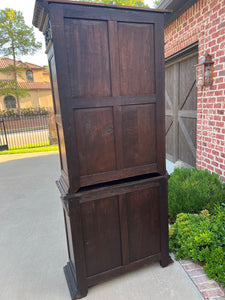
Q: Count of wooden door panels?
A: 6